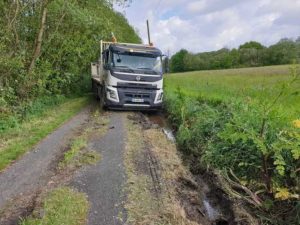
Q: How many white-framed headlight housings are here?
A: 2